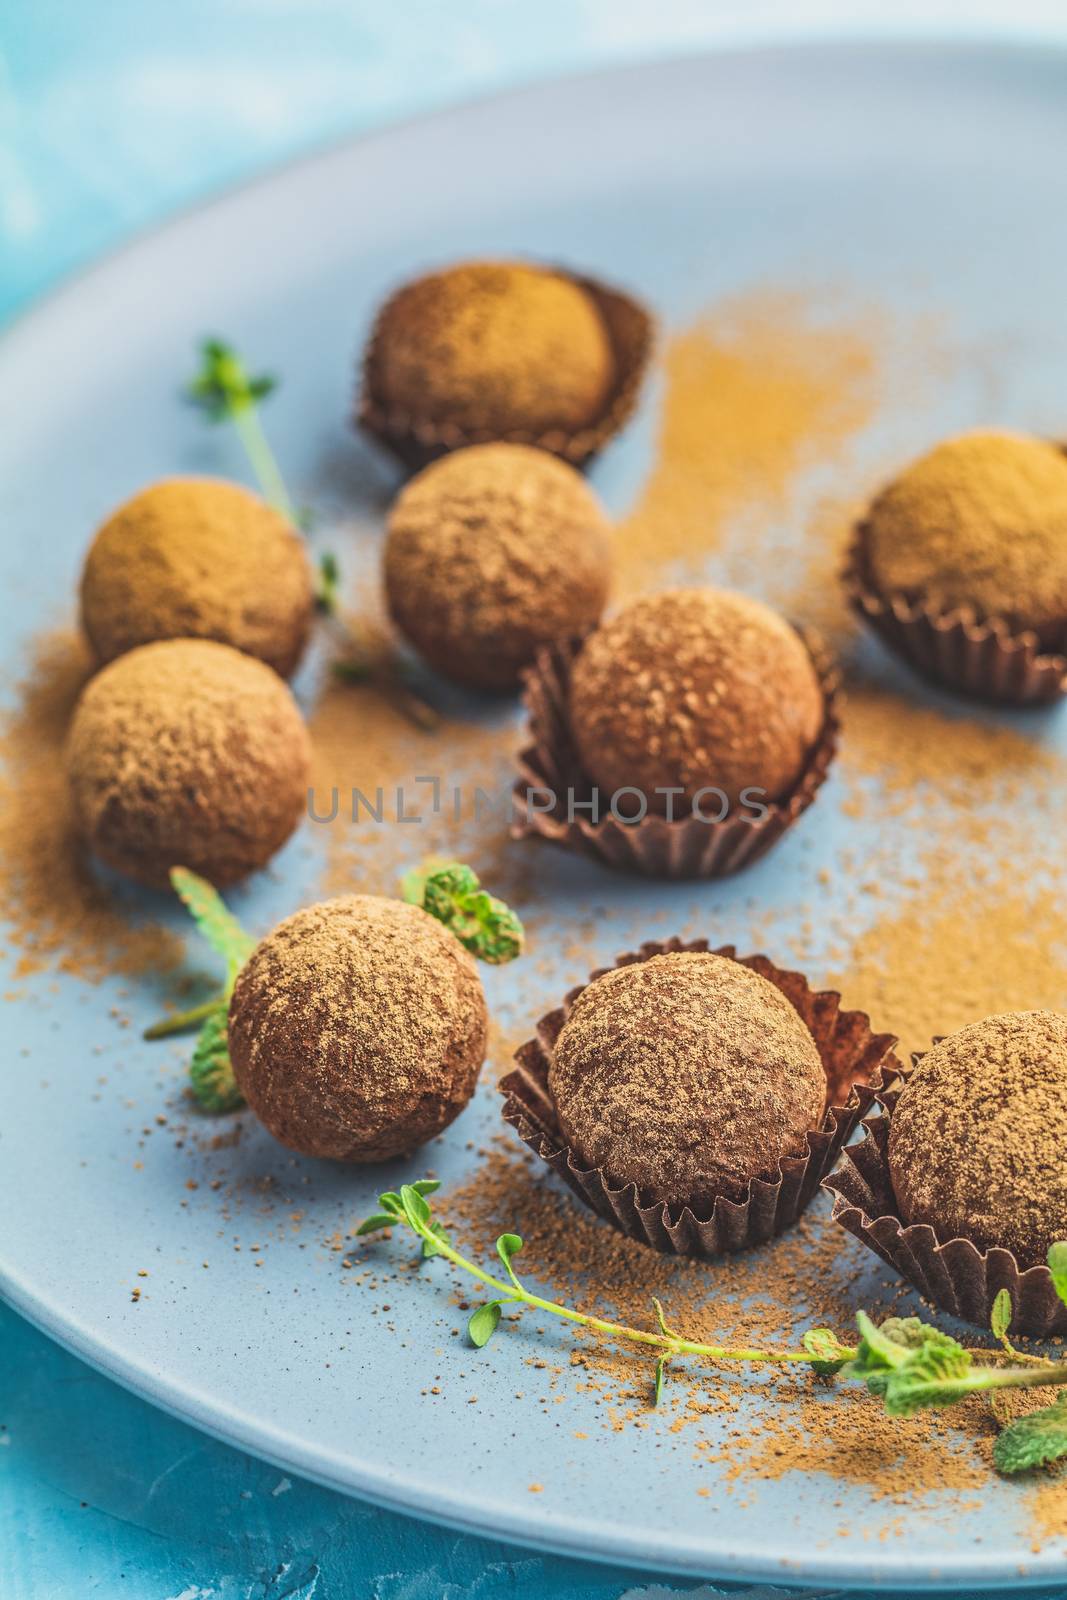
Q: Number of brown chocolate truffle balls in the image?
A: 9